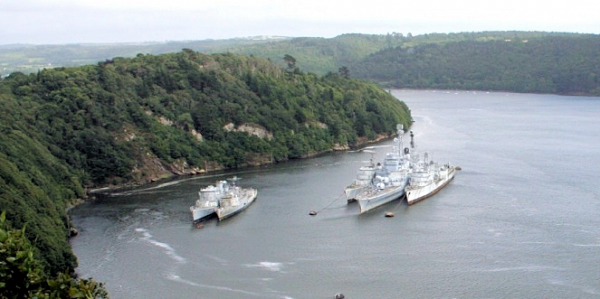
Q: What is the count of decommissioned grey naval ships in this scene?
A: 5